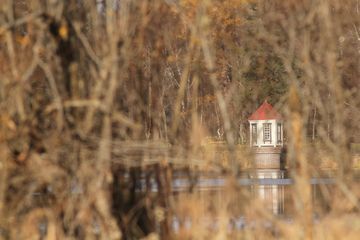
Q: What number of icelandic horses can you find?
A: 0